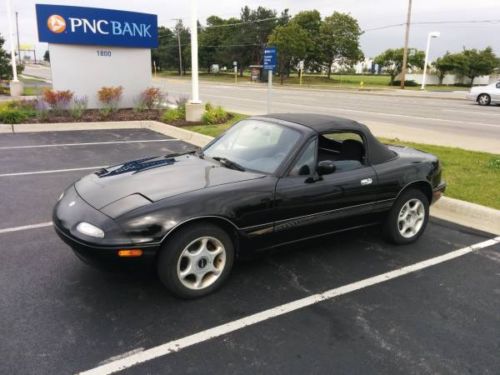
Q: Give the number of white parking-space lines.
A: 4